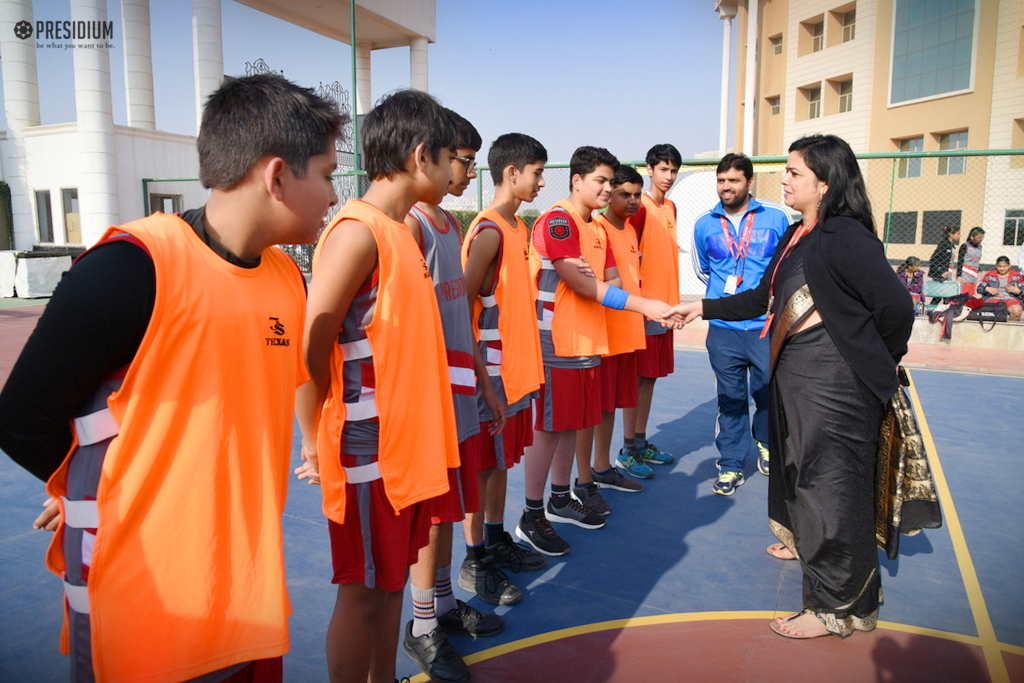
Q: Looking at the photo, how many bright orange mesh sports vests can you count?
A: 6